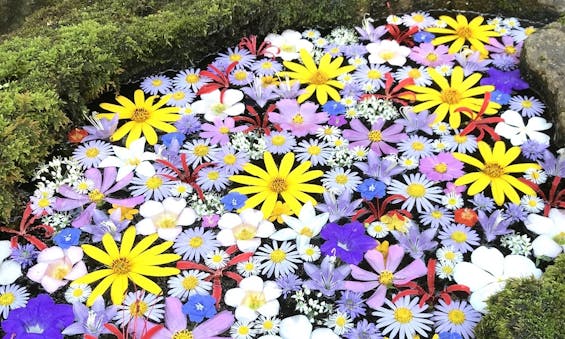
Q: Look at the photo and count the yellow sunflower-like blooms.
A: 7